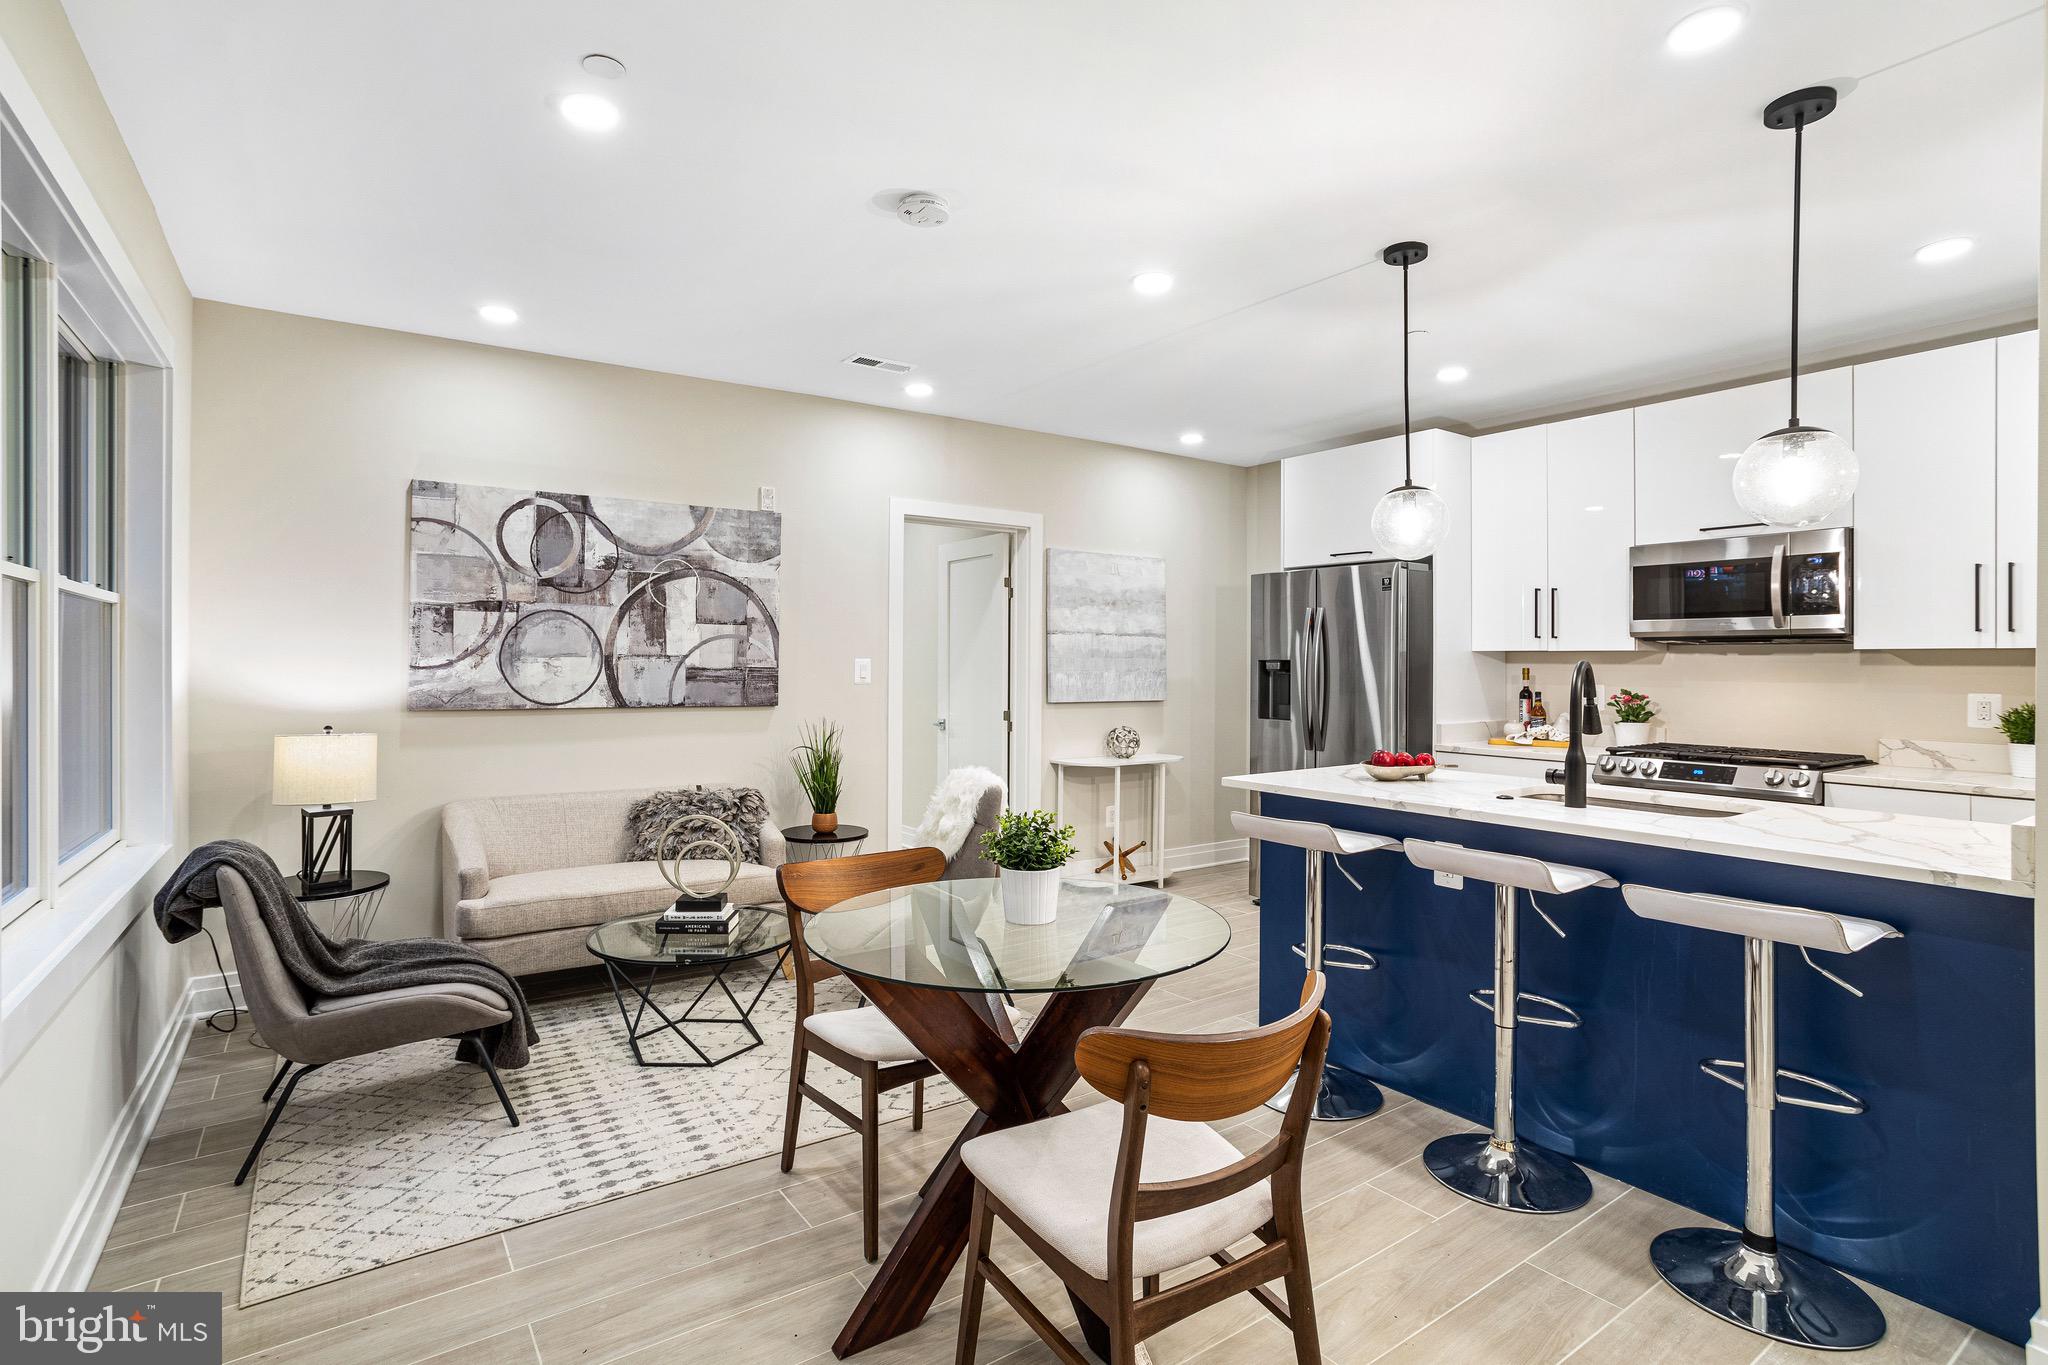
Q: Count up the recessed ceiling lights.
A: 8